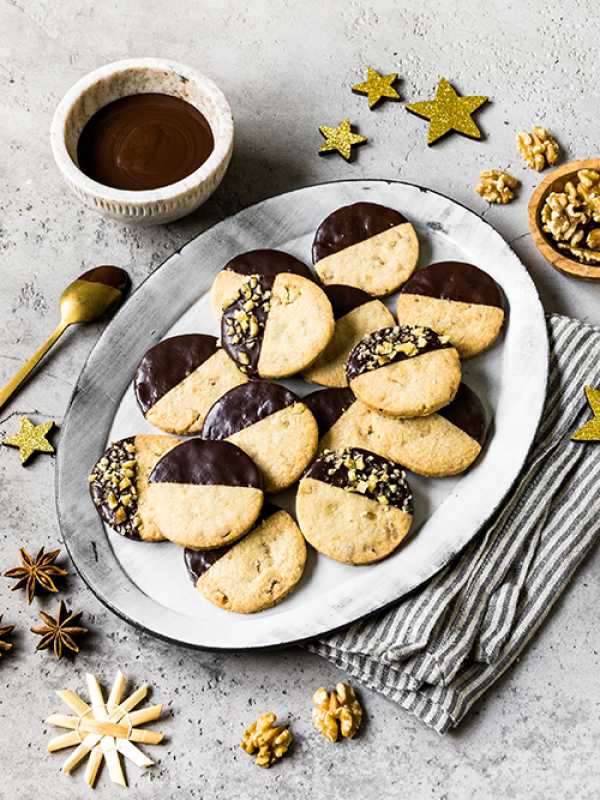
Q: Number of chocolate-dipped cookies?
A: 14